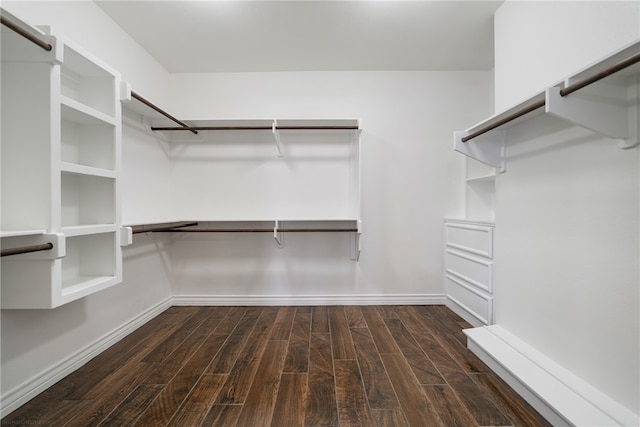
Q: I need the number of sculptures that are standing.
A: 0